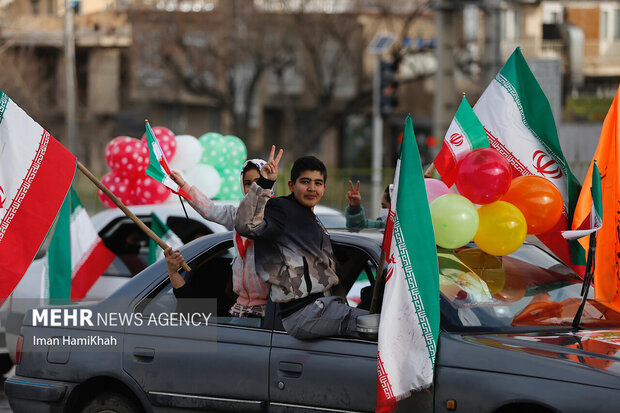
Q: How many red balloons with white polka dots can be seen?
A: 4